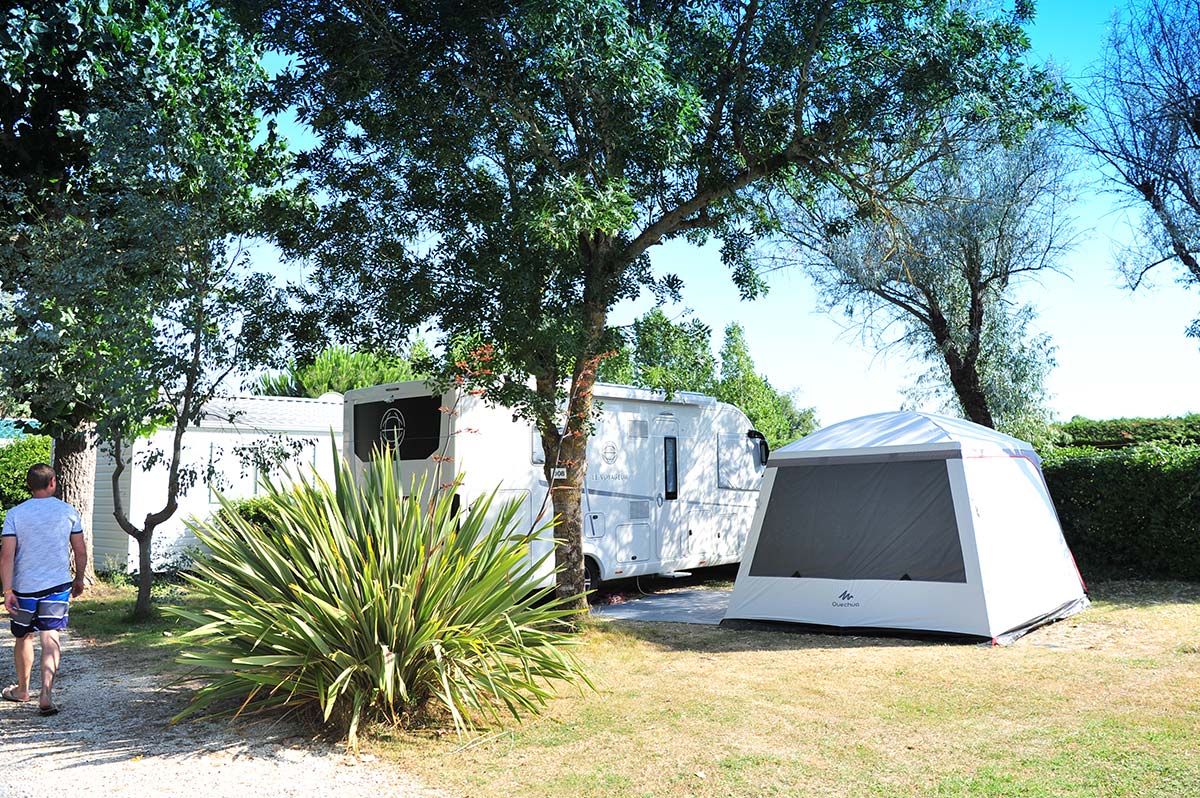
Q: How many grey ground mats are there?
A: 1